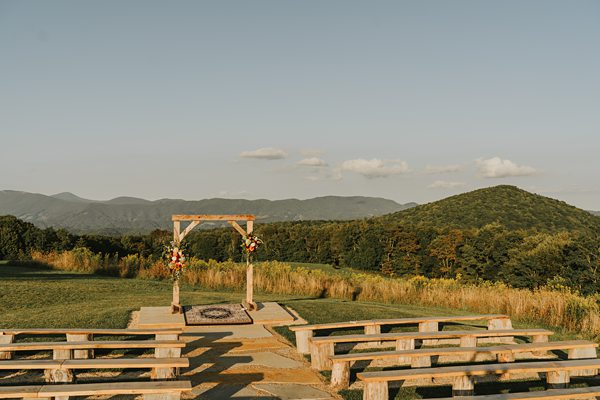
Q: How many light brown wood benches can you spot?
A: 9